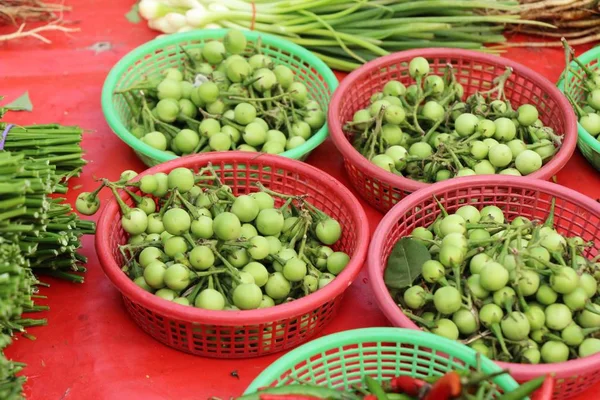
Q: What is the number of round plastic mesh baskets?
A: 6